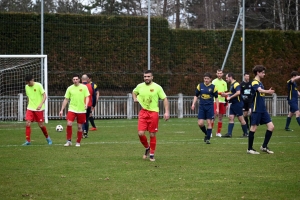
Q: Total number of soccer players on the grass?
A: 11